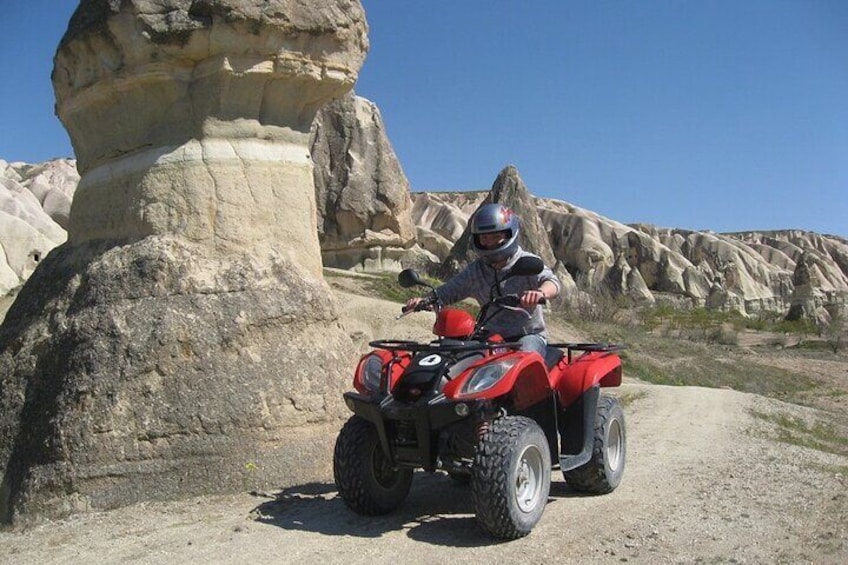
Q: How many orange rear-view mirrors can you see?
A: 0